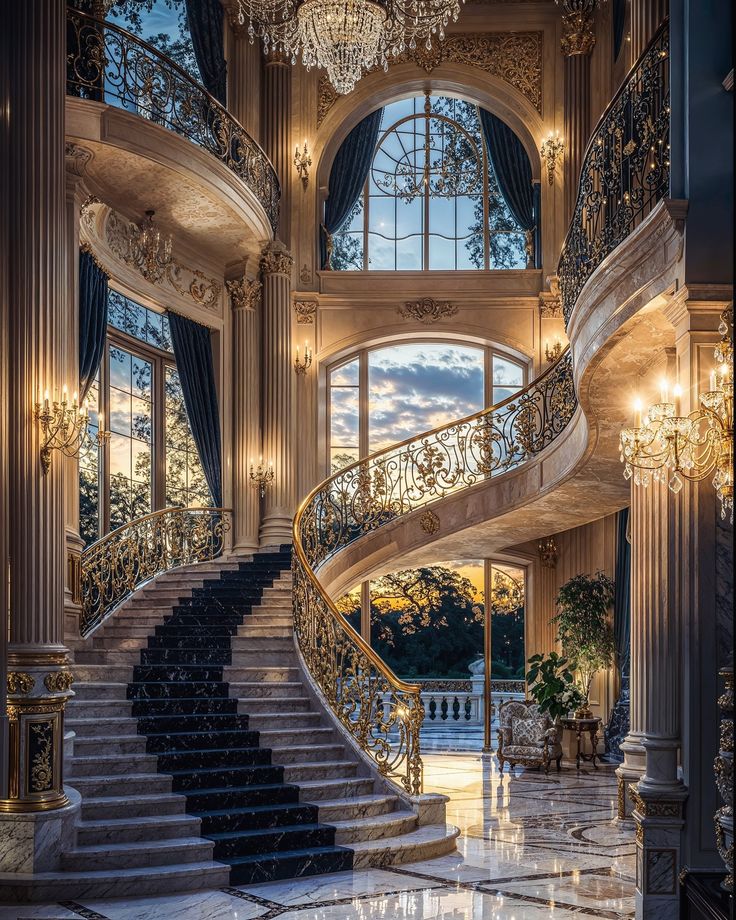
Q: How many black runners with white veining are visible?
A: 1